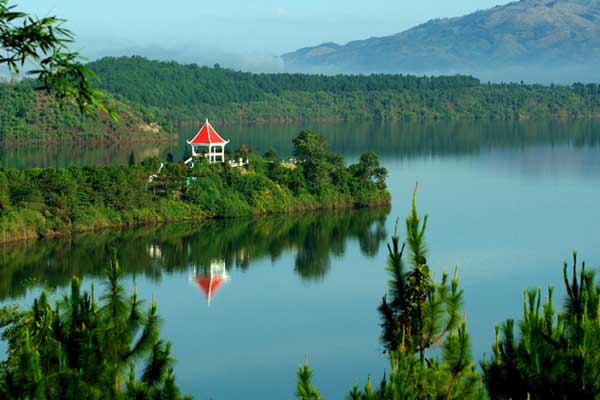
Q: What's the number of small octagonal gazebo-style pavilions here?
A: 1